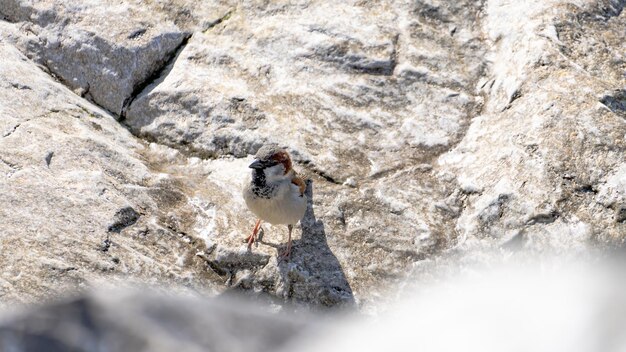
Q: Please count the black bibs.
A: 1